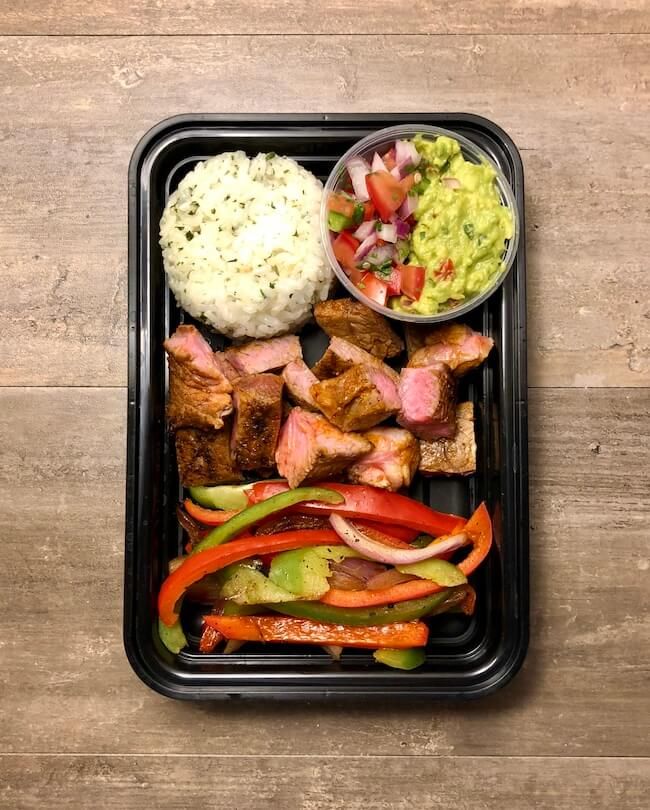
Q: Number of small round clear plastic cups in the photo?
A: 1